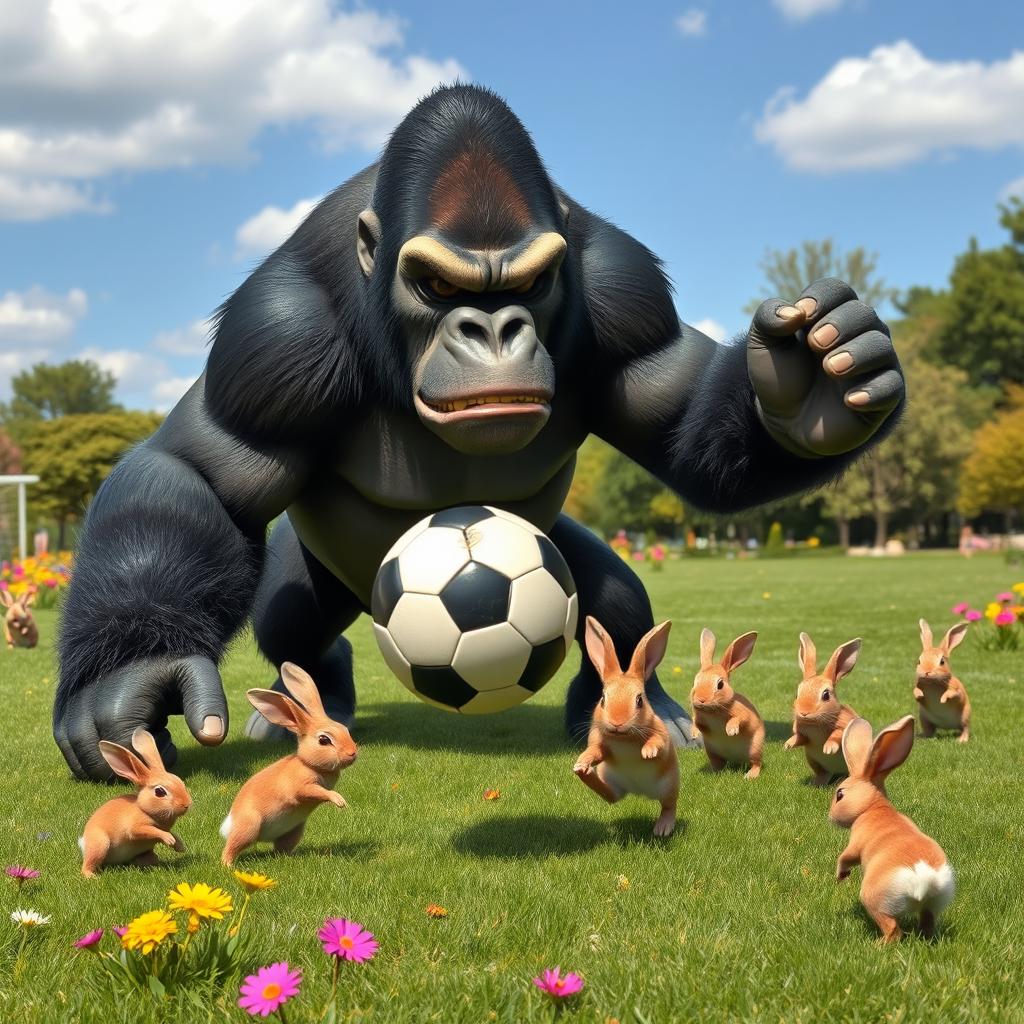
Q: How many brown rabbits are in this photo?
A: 8